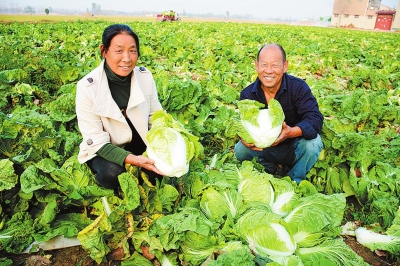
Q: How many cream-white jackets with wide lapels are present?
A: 1